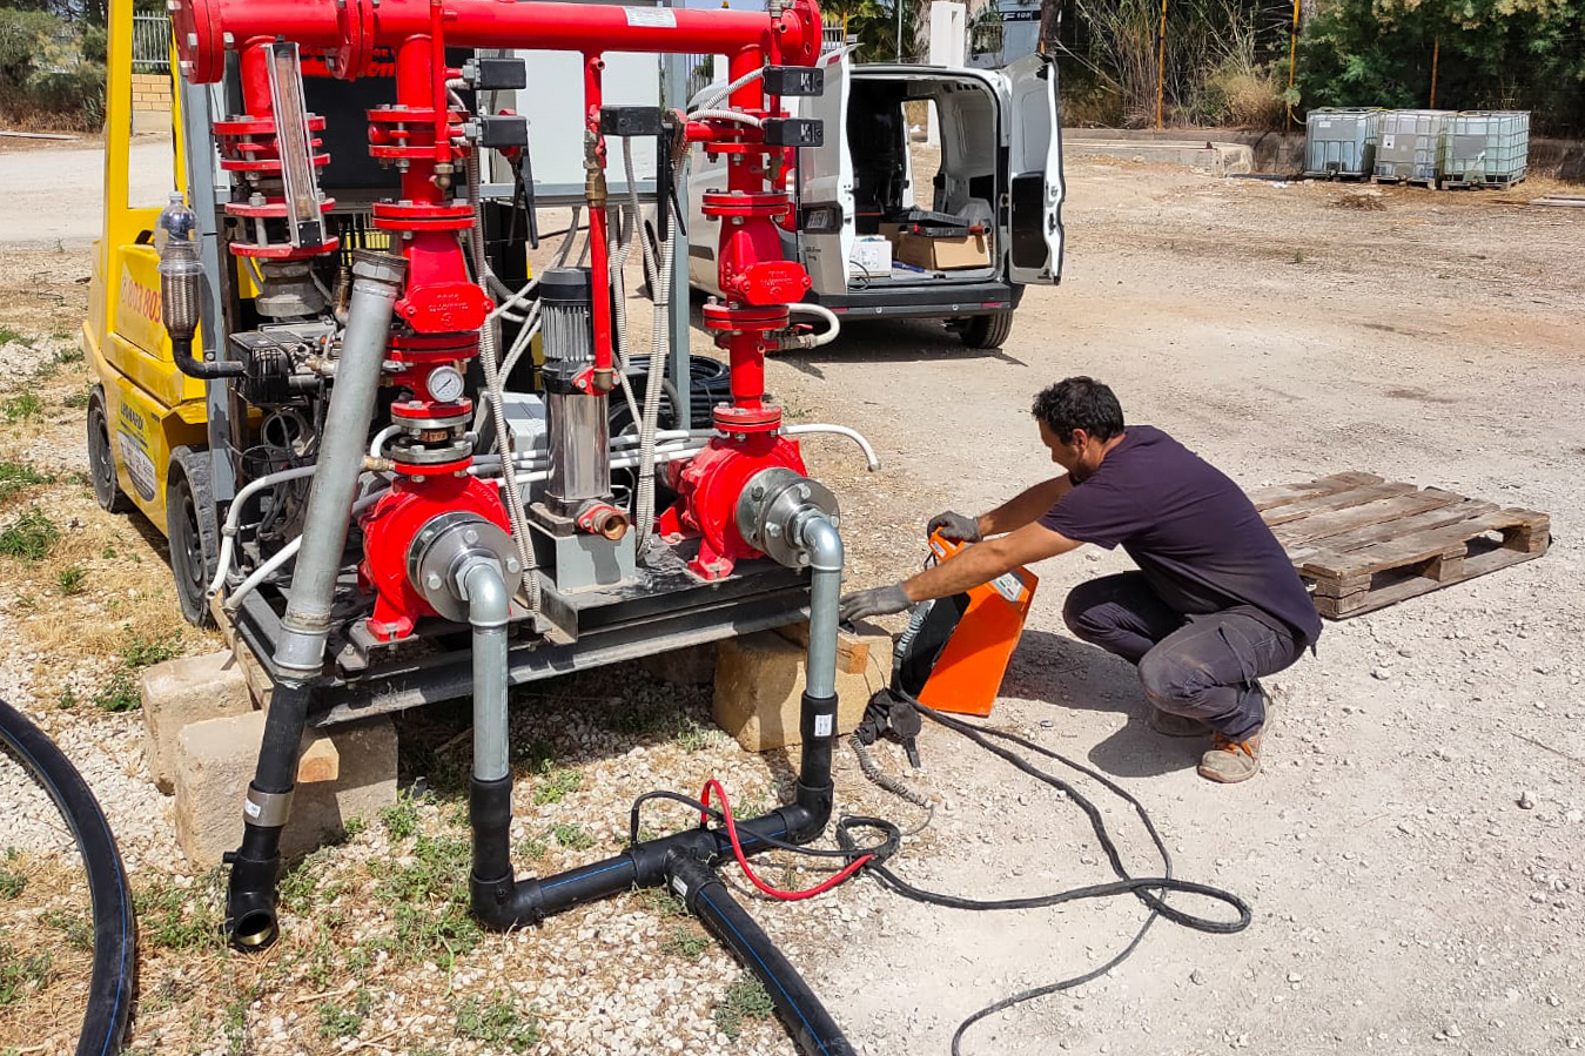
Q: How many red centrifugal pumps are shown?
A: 2